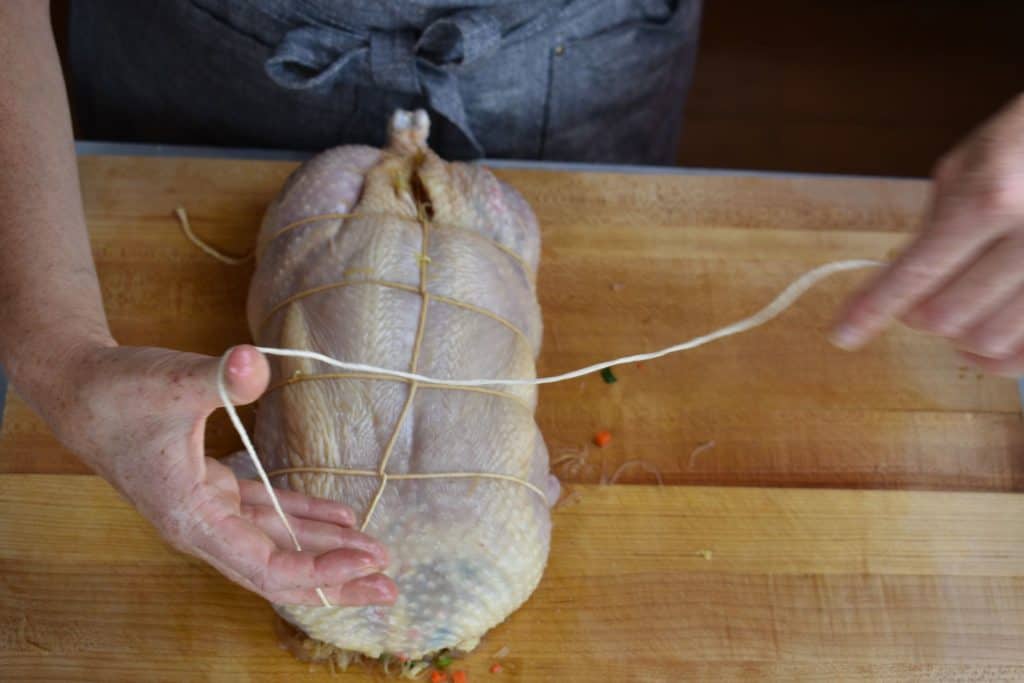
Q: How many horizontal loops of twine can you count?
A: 4